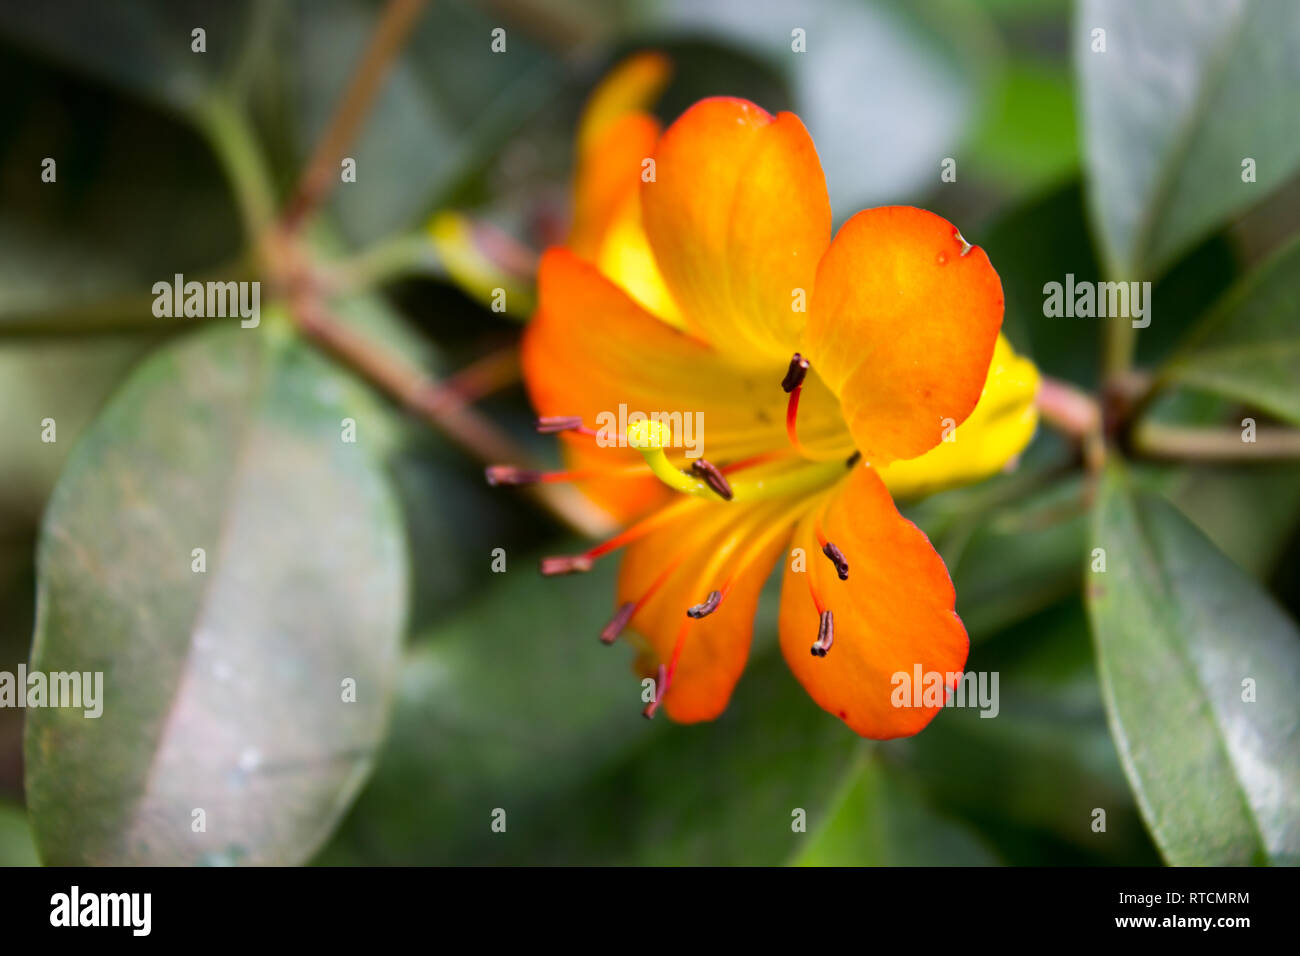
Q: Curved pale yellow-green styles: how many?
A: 1